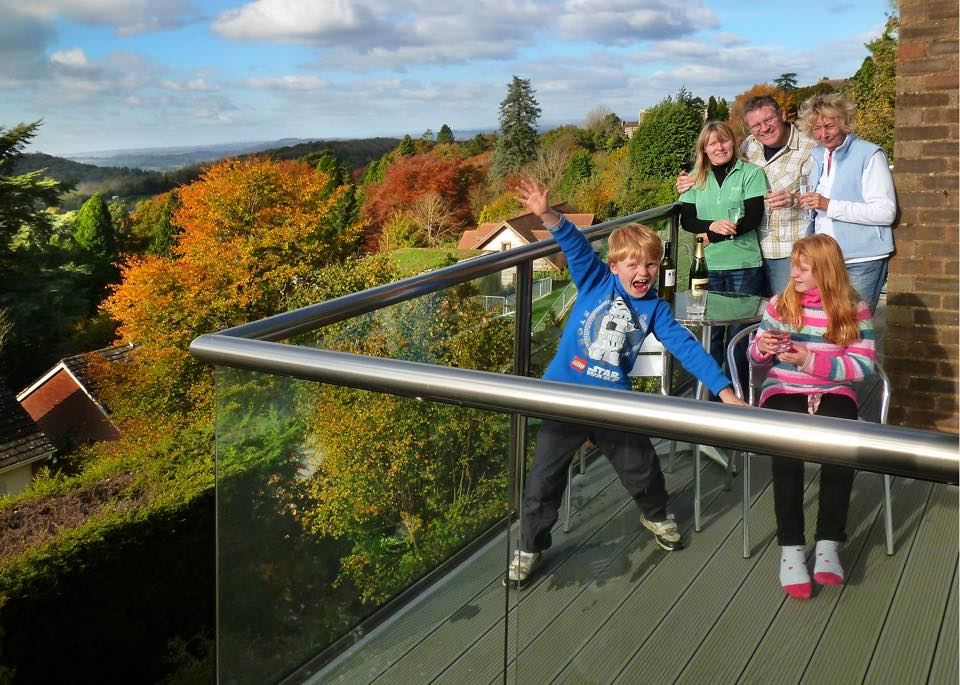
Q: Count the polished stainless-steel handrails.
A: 2